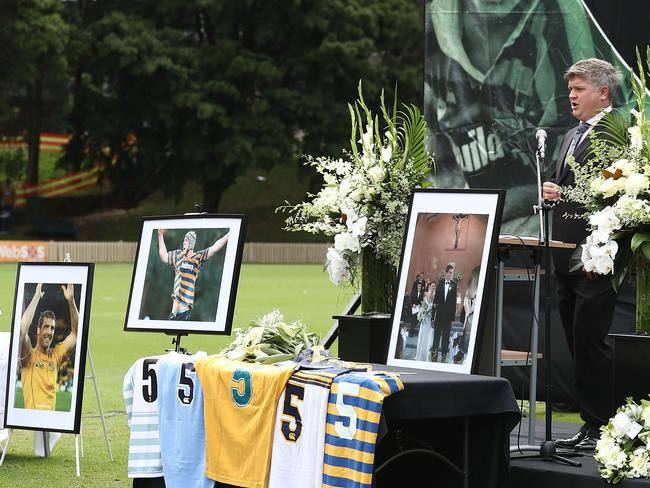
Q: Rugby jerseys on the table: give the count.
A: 5